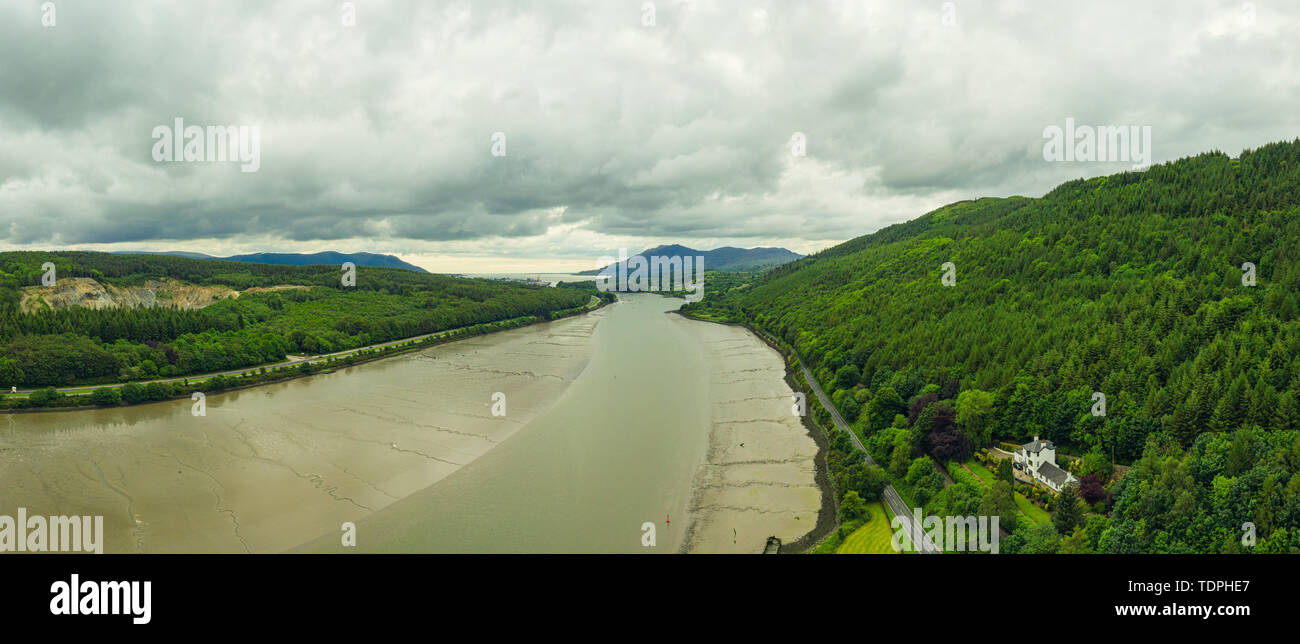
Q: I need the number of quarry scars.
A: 1